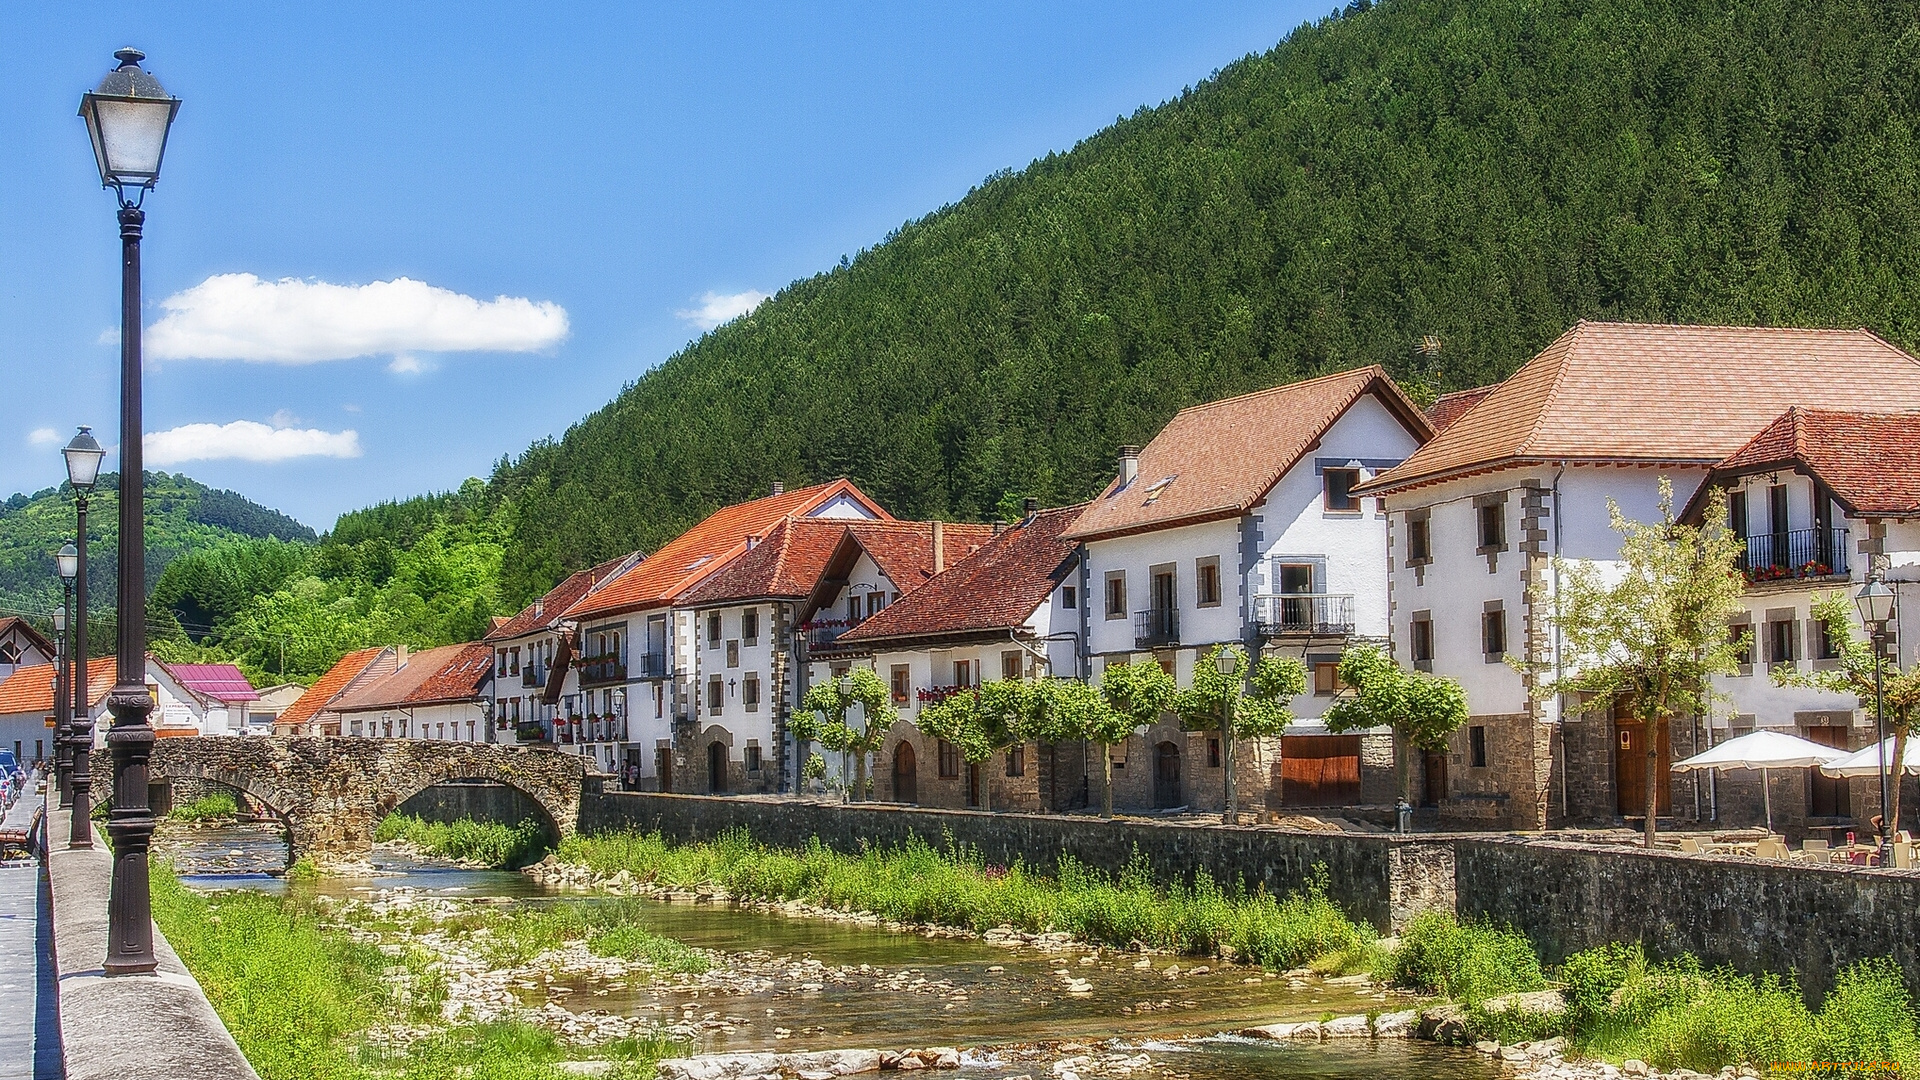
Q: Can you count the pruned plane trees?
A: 5